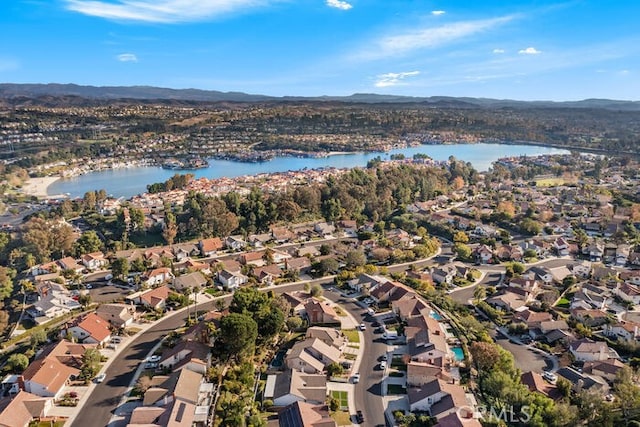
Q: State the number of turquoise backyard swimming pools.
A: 2